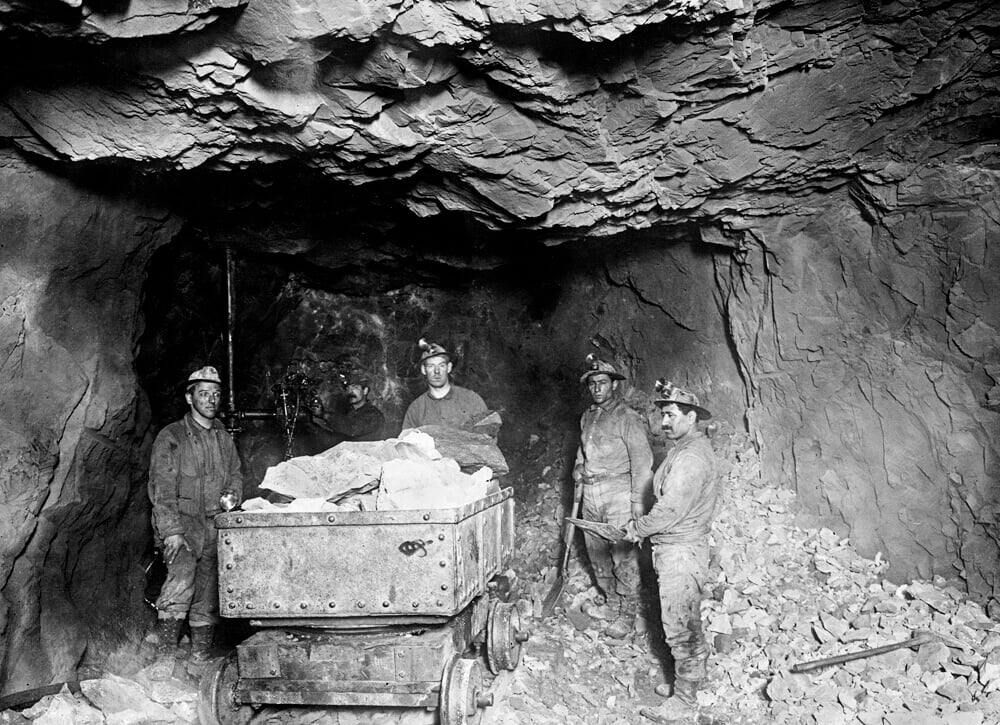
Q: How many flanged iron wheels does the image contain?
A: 3